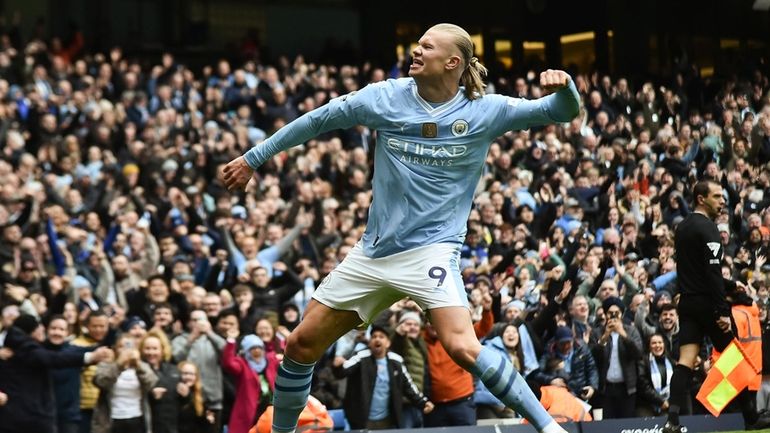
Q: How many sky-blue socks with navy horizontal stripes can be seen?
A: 2